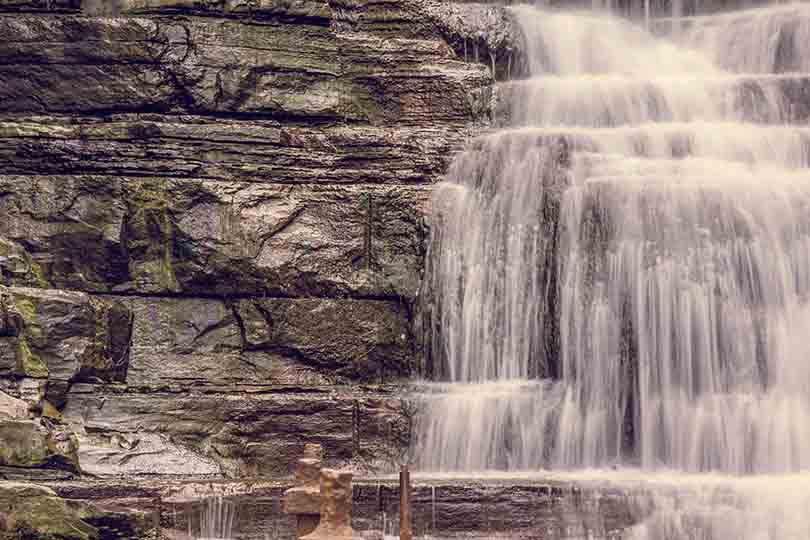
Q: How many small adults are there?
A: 0